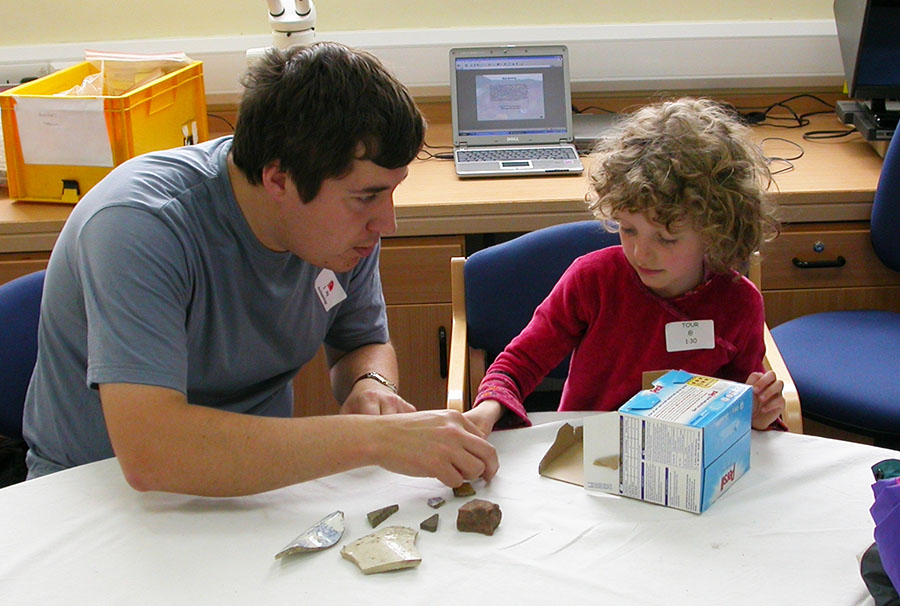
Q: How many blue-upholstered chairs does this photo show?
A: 3